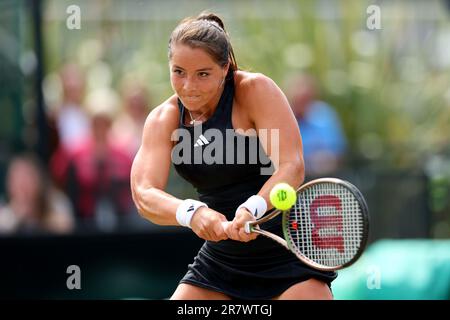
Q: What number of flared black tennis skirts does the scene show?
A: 1